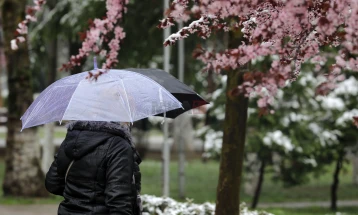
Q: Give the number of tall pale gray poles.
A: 2